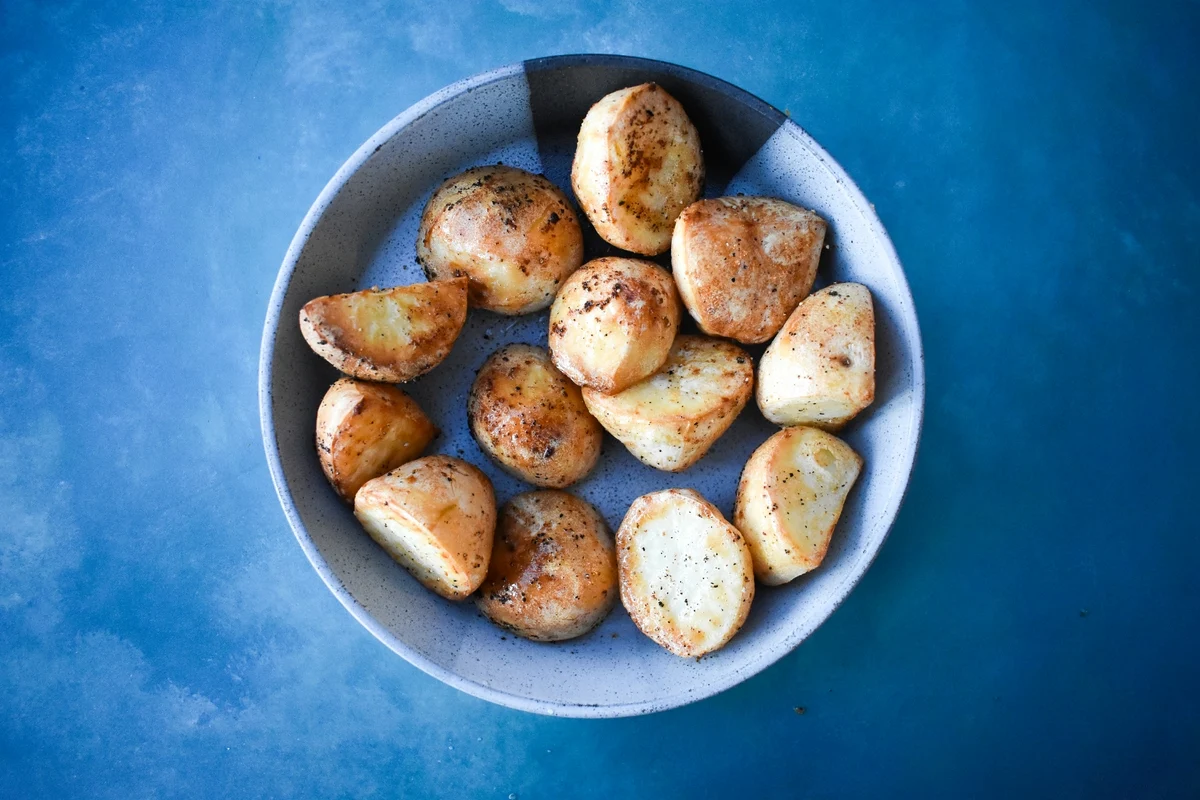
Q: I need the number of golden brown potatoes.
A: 13